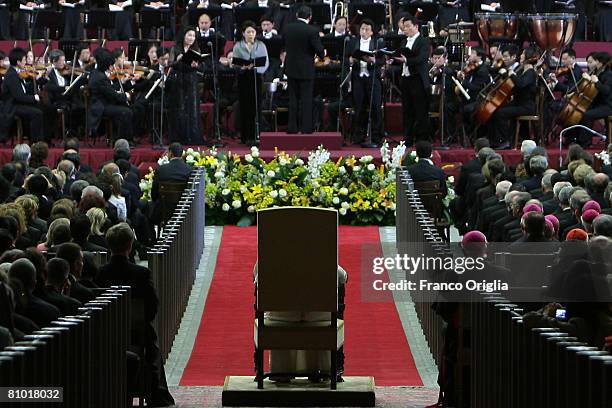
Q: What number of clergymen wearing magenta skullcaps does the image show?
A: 7